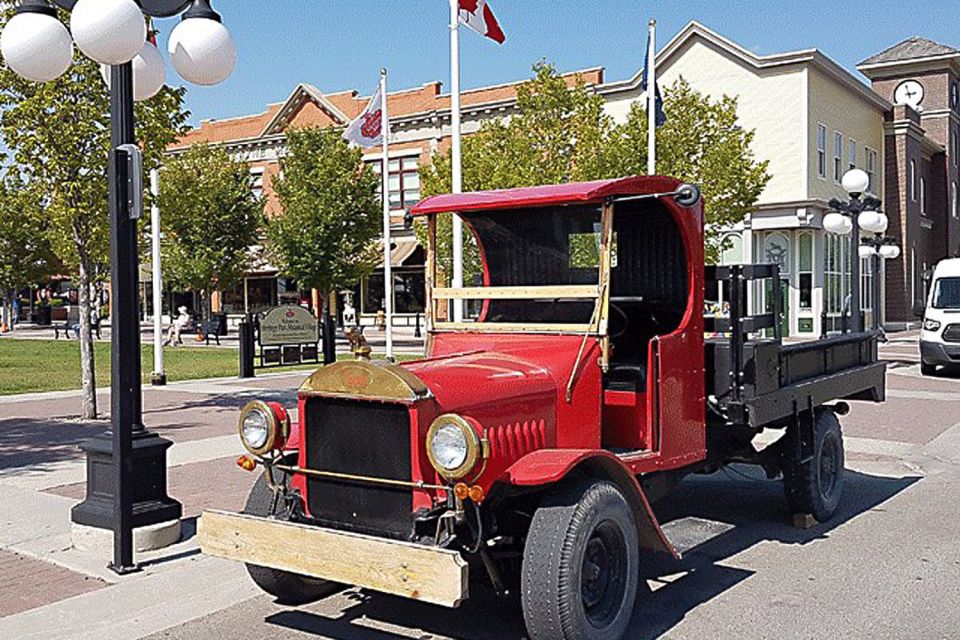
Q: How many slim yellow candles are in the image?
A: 0